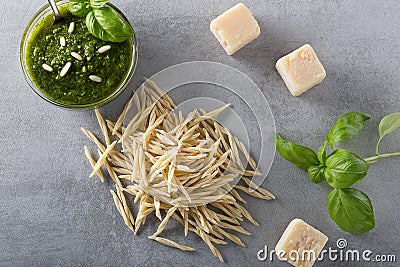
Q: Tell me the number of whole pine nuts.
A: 7